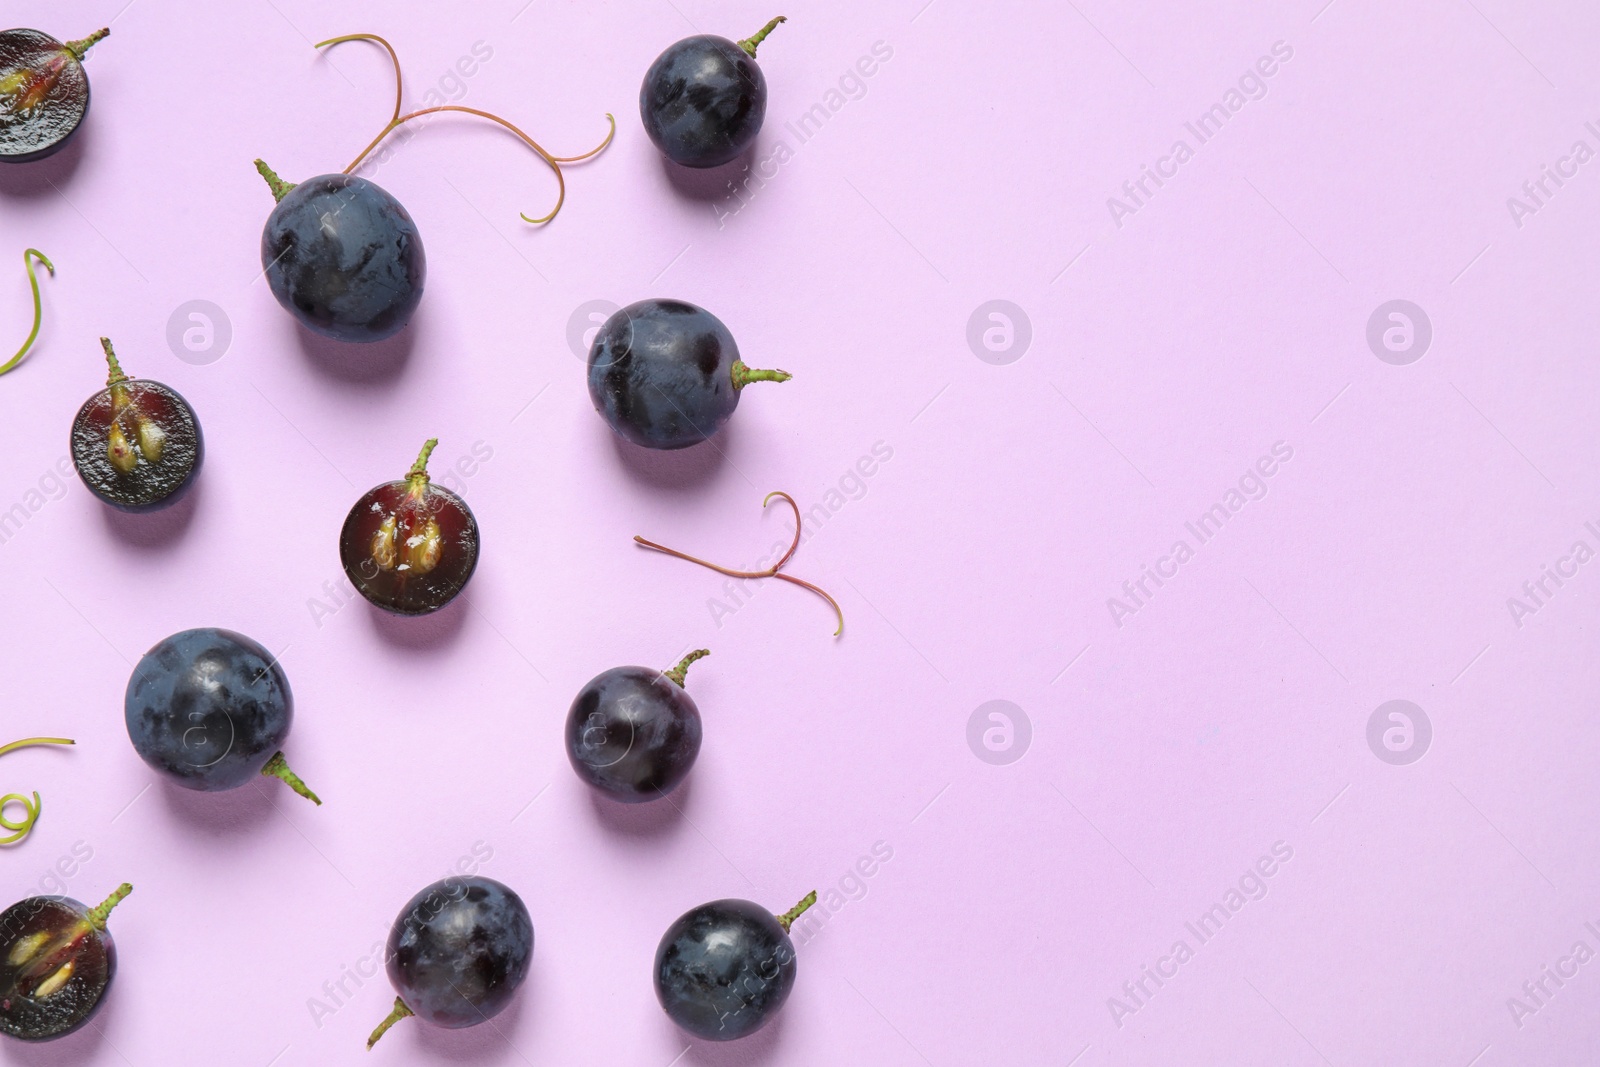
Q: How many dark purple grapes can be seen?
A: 11